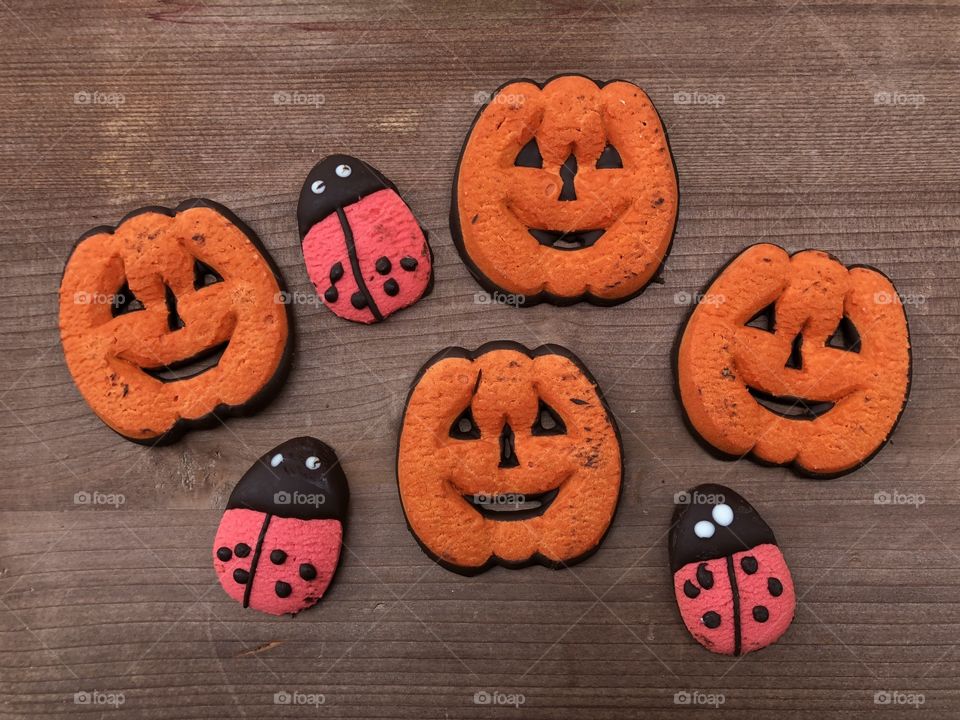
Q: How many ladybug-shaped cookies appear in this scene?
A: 3